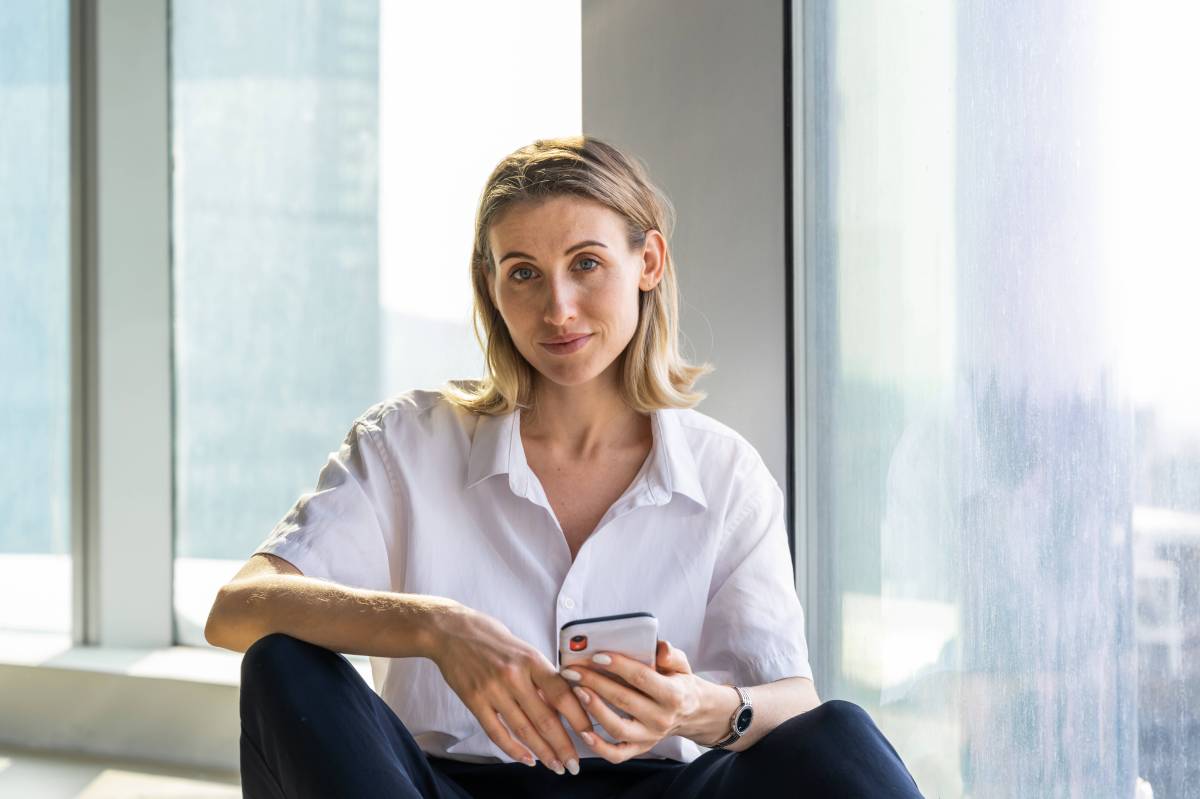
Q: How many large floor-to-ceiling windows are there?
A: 3